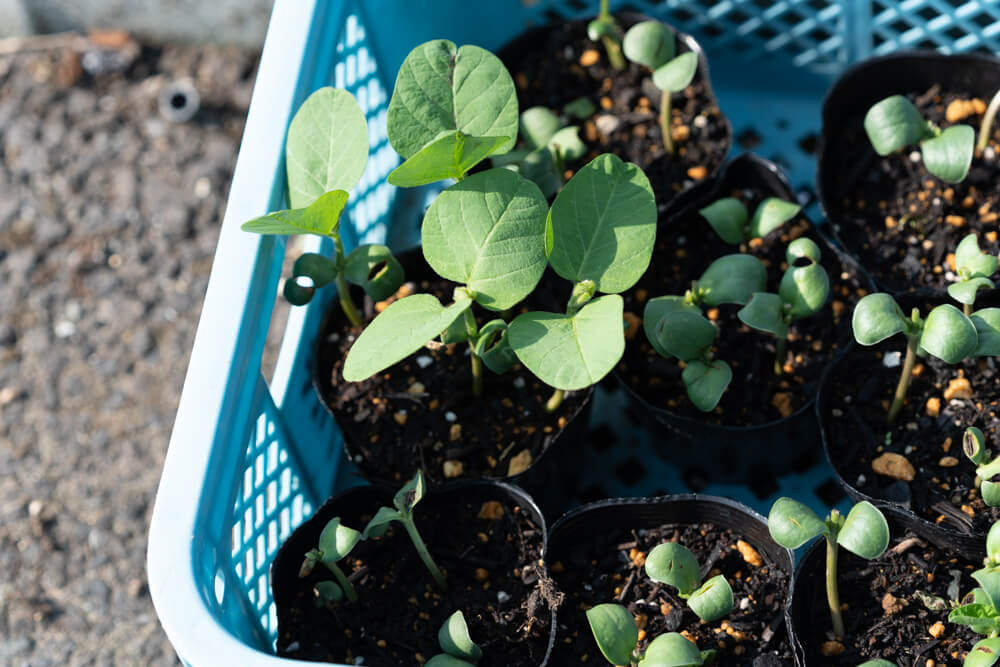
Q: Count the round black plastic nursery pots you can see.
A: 8